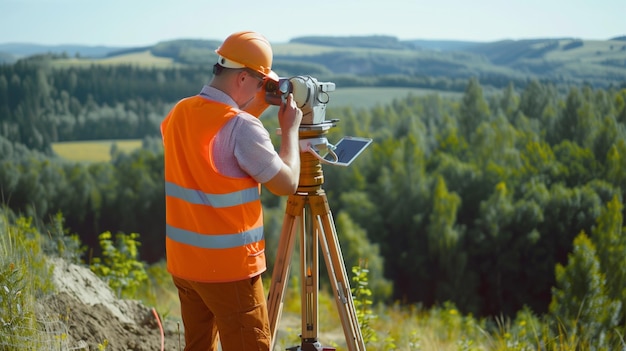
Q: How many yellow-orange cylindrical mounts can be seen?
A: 1